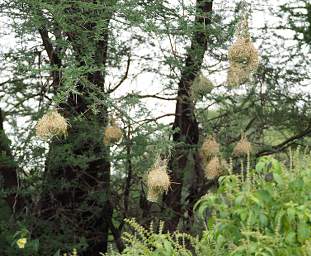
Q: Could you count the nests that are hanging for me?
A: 8